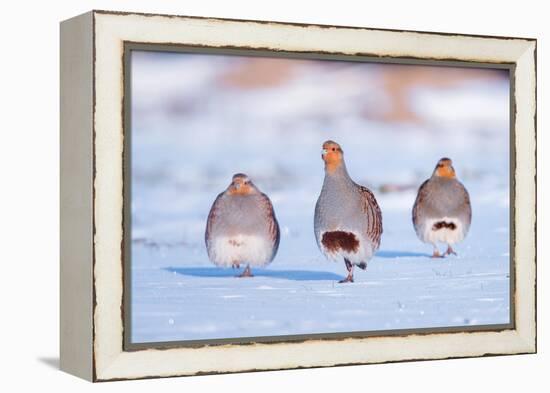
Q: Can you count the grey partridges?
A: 3